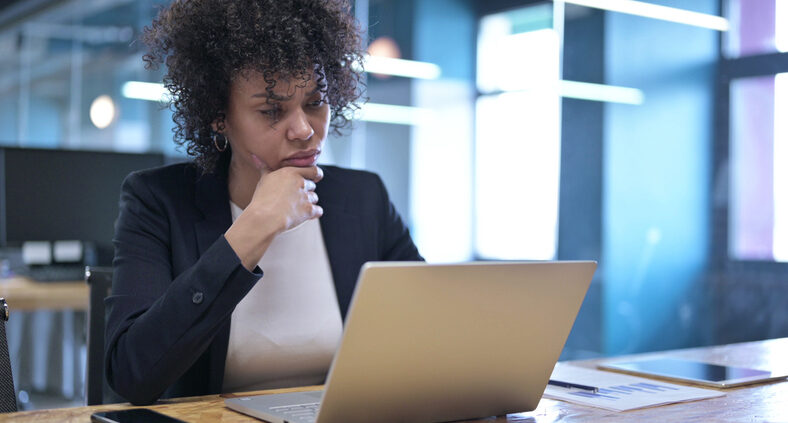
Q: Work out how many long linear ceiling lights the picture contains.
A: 5